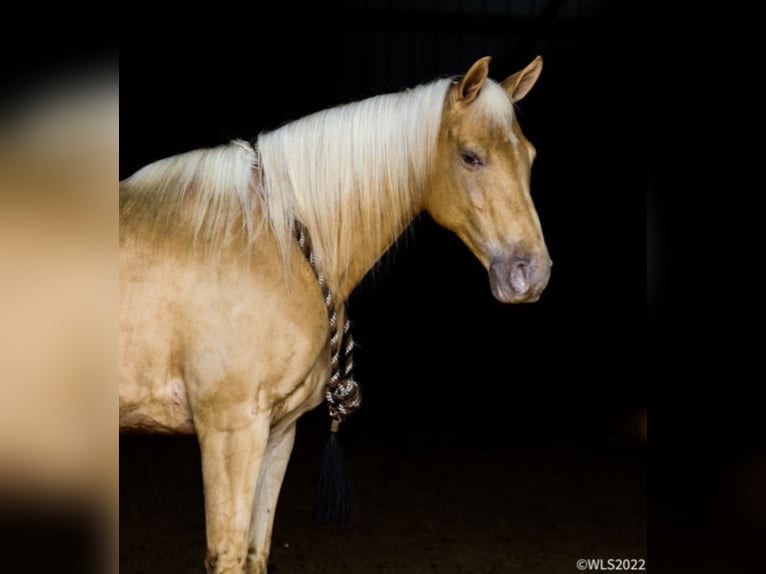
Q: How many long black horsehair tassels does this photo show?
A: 1